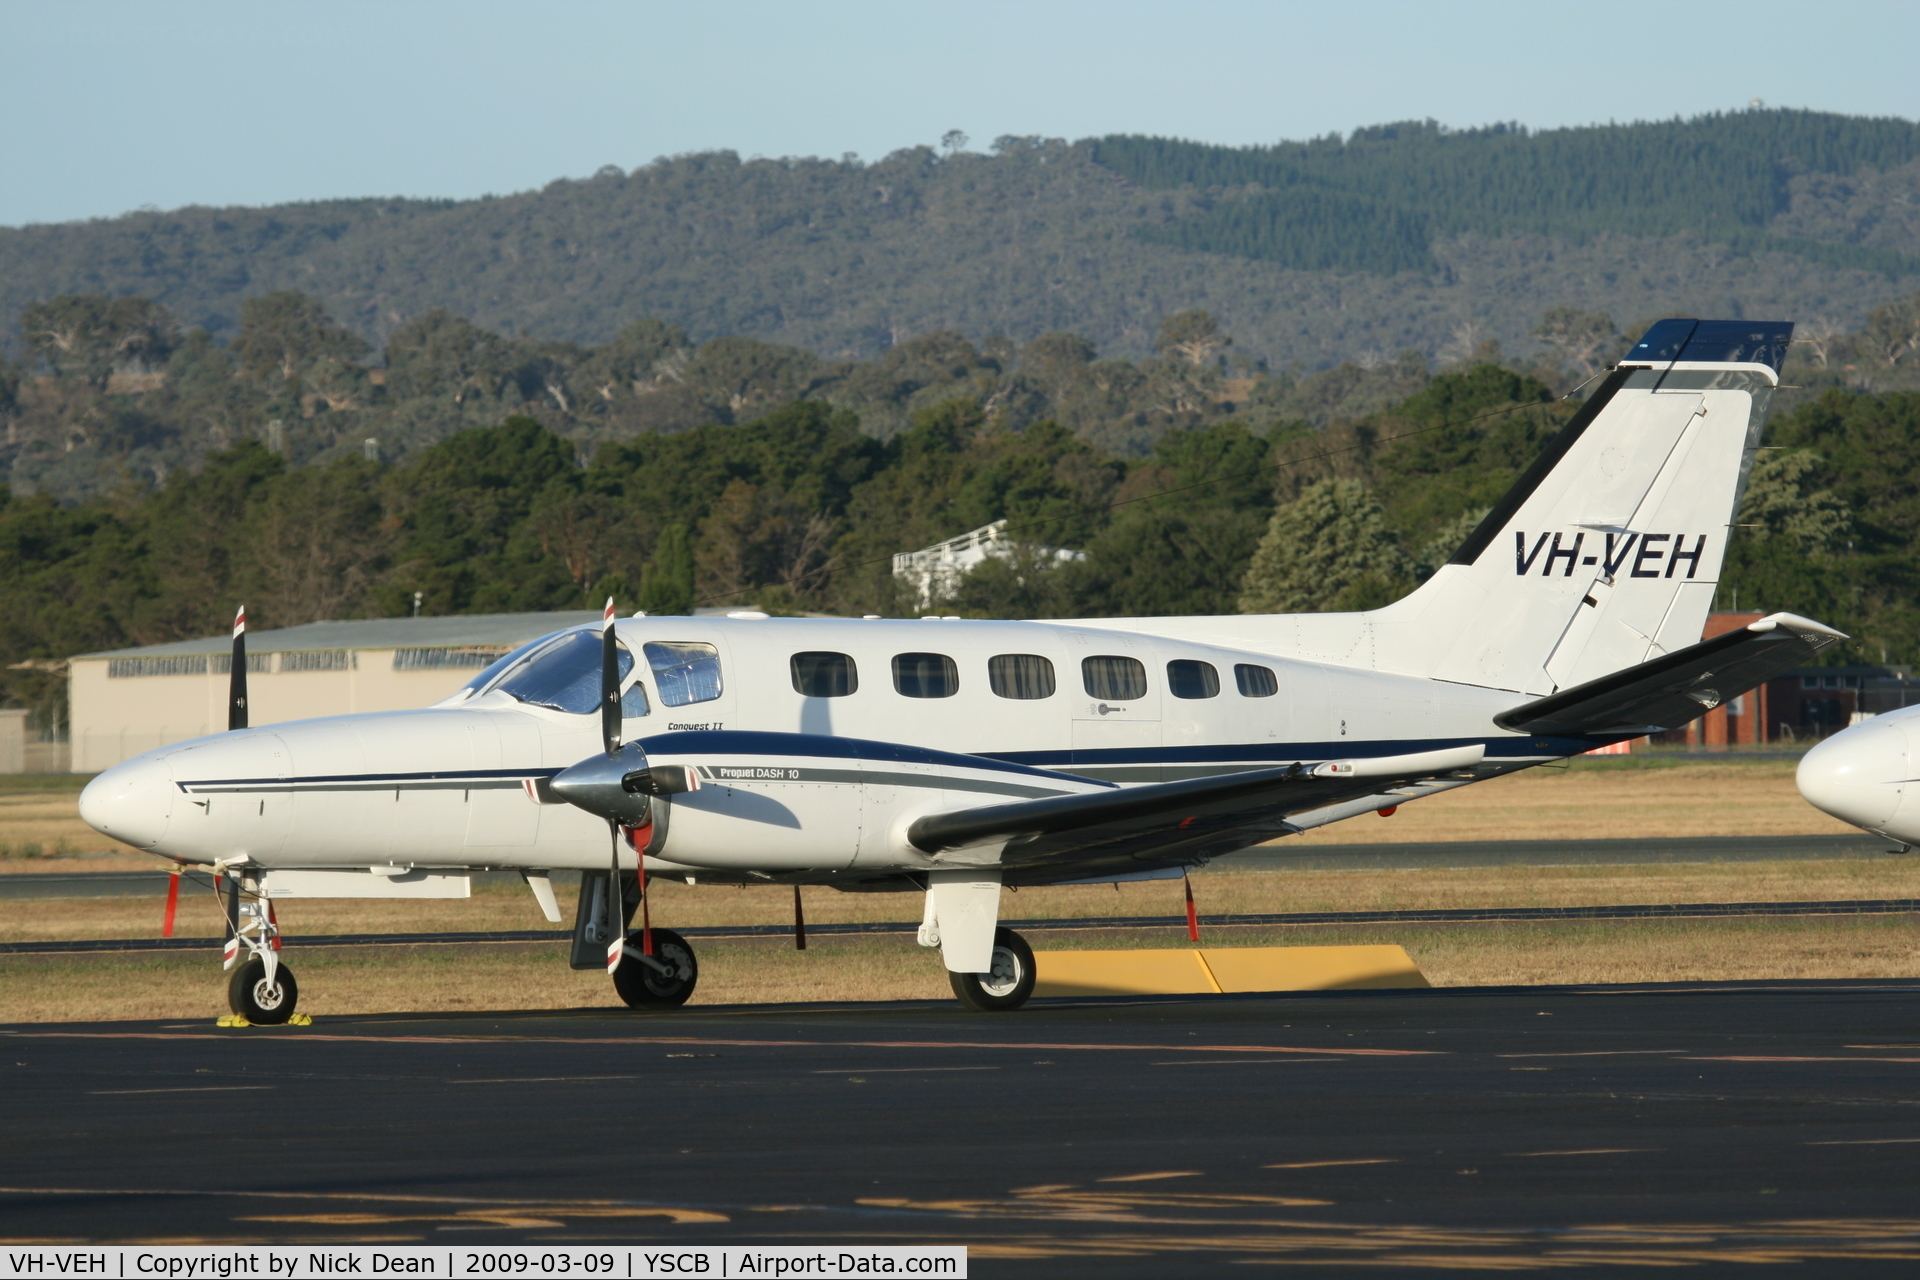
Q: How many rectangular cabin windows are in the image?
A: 6